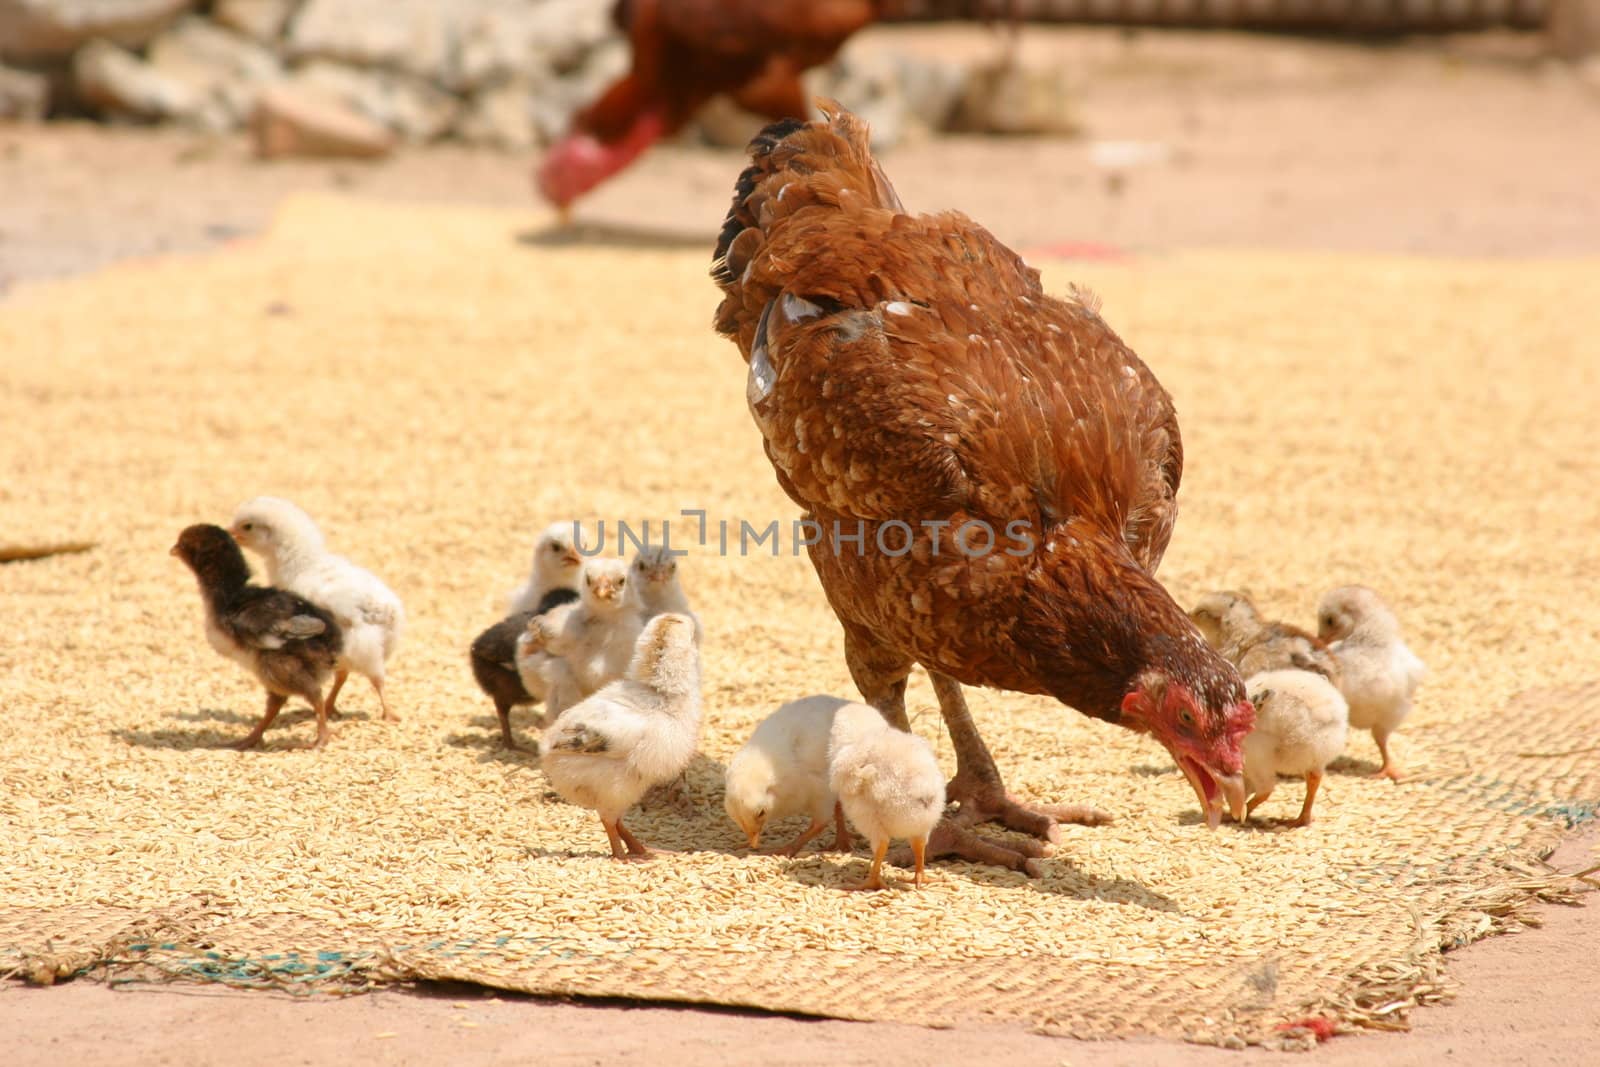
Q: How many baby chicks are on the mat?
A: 12